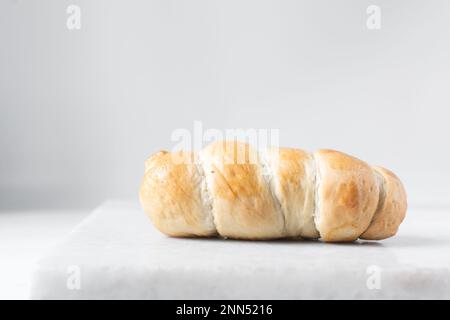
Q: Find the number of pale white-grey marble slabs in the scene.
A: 1